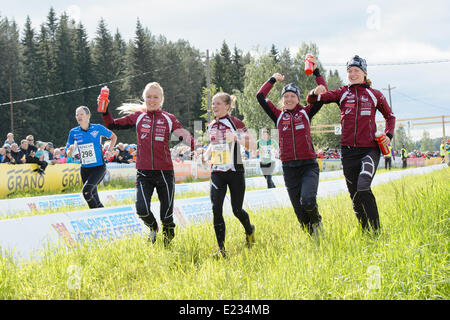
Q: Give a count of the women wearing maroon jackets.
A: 3